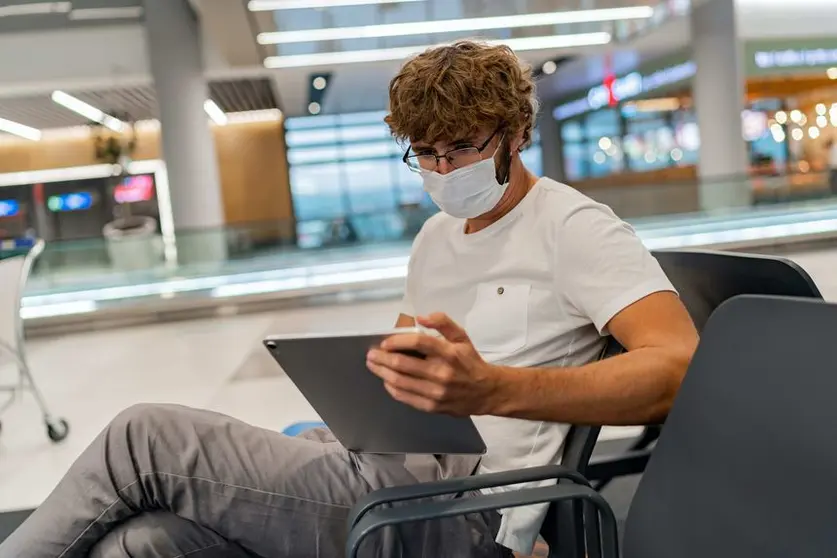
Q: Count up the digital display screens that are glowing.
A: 3